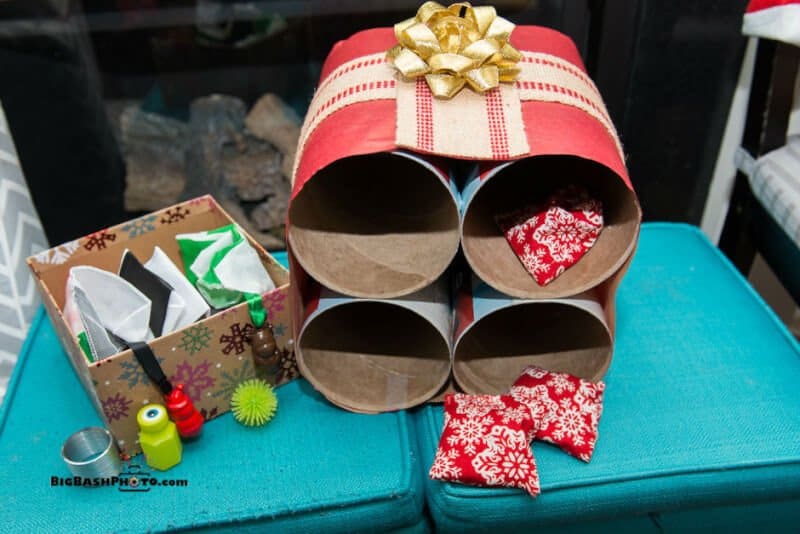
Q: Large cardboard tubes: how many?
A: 4